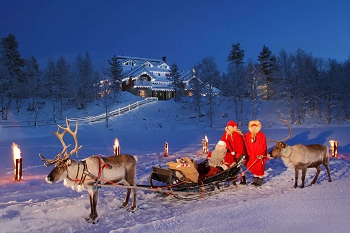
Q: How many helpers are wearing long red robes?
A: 2